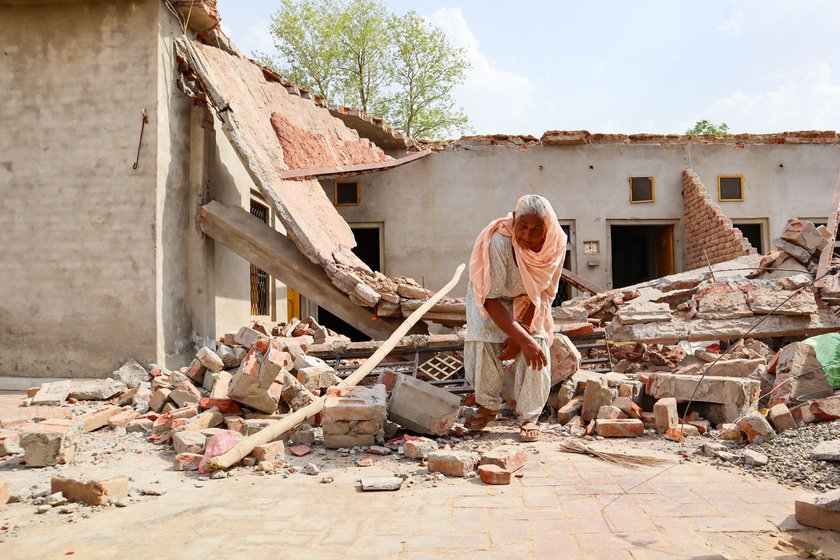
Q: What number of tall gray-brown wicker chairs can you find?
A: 0